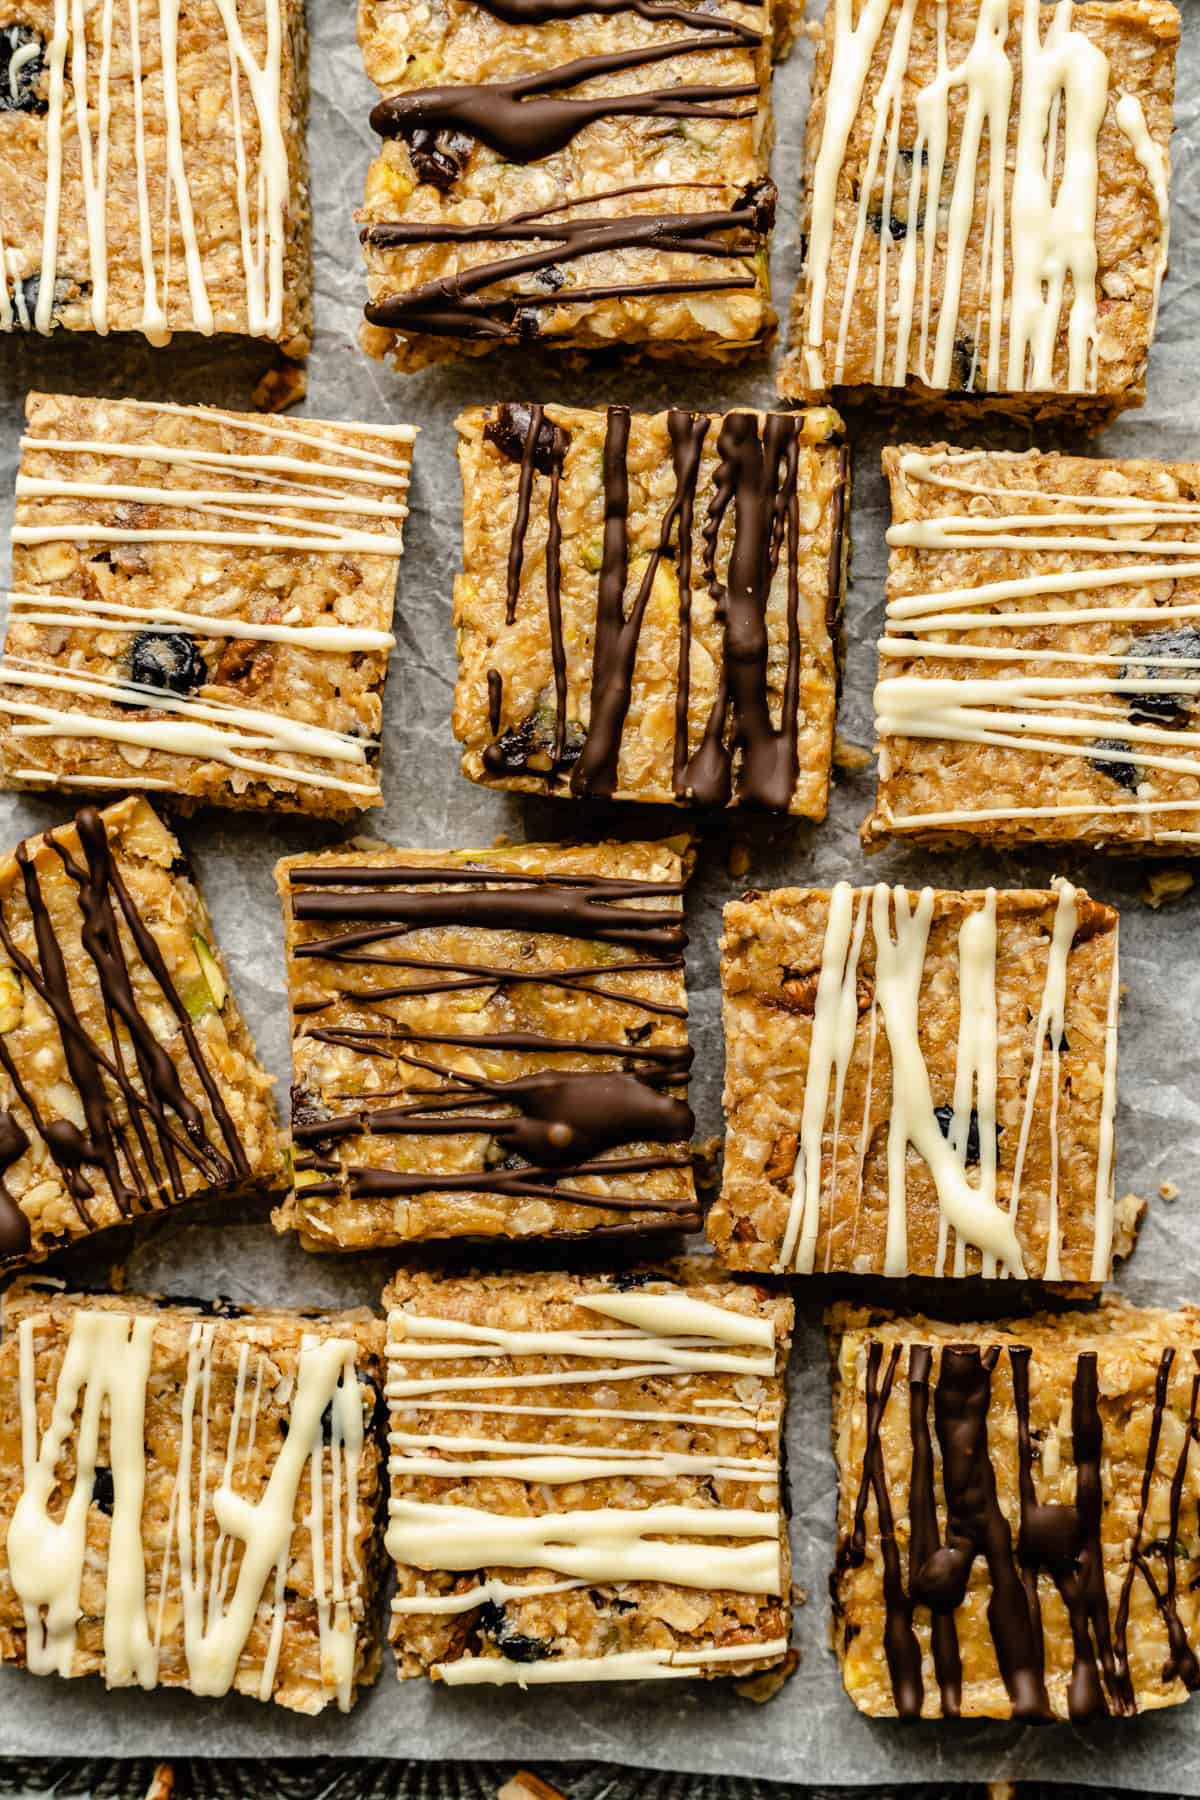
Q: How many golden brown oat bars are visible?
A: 12